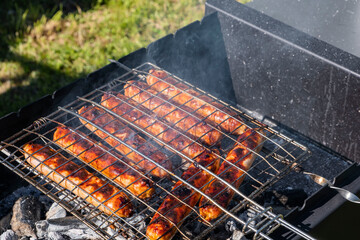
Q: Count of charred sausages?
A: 8